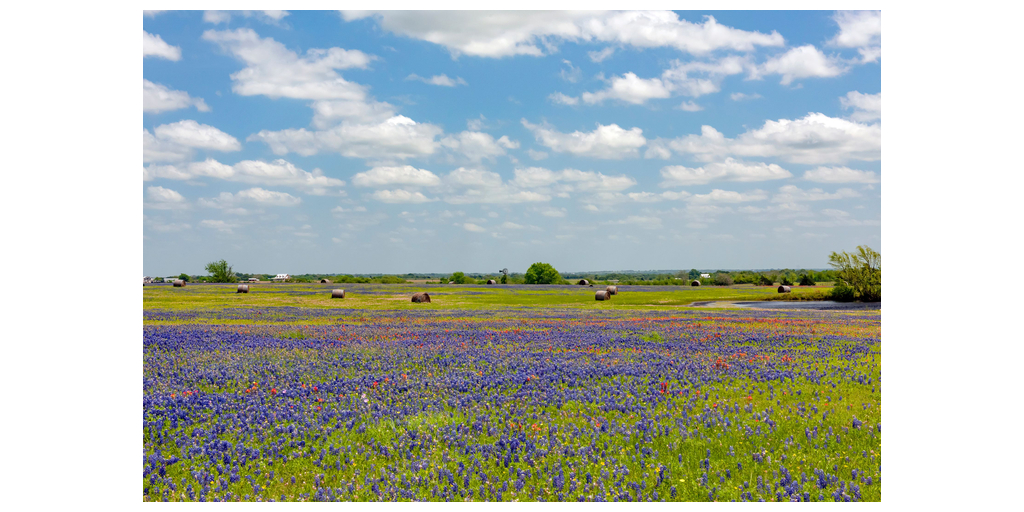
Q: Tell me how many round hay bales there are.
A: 11